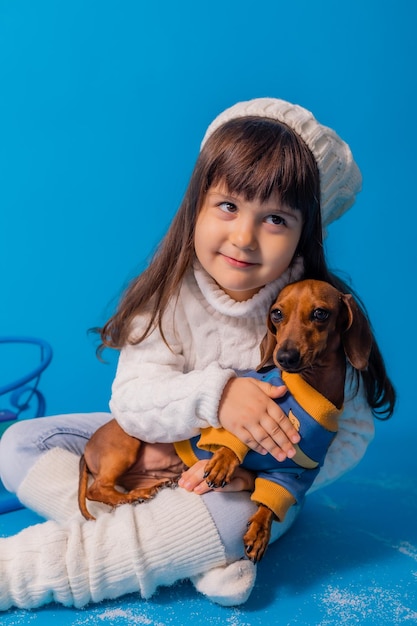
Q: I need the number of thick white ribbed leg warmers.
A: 2